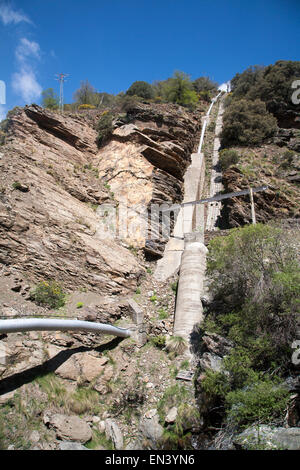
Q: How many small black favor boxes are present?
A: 0